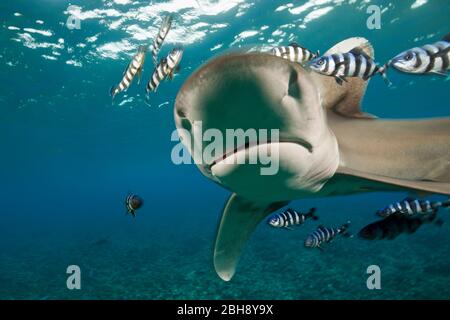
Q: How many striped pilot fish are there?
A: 11